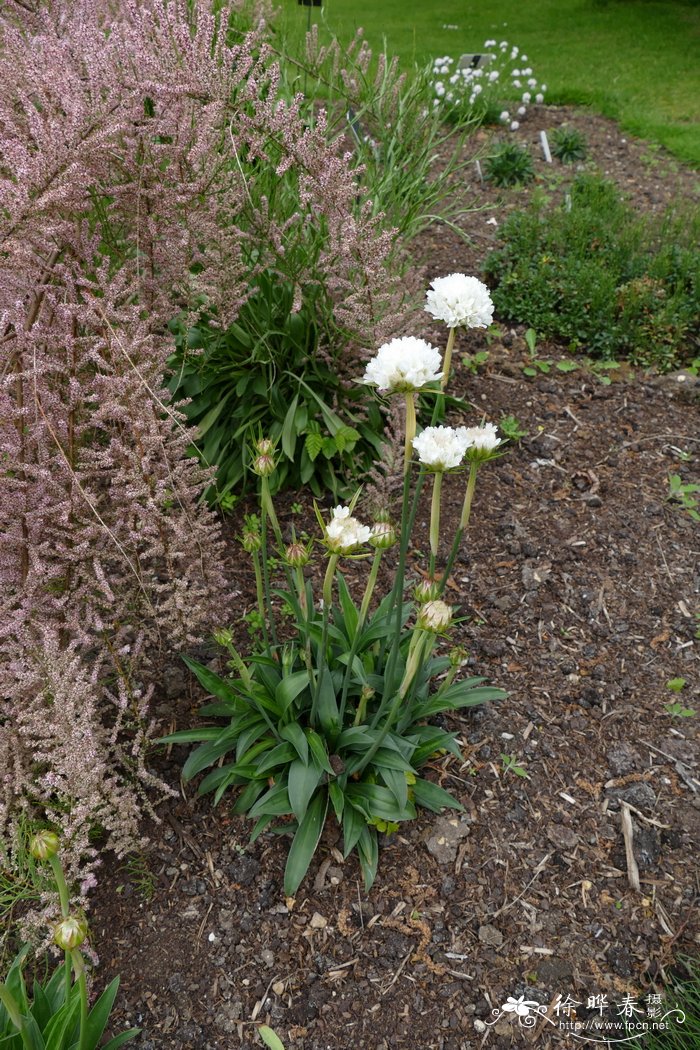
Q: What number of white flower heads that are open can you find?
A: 5